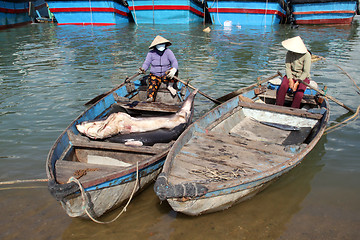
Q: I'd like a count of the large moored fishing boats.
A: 5